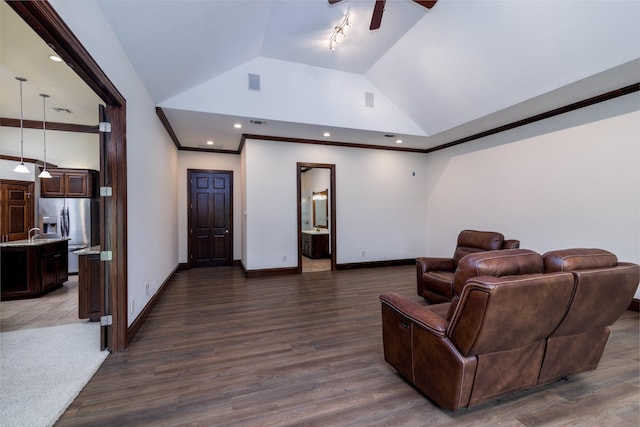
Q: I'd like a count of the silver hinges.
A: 4